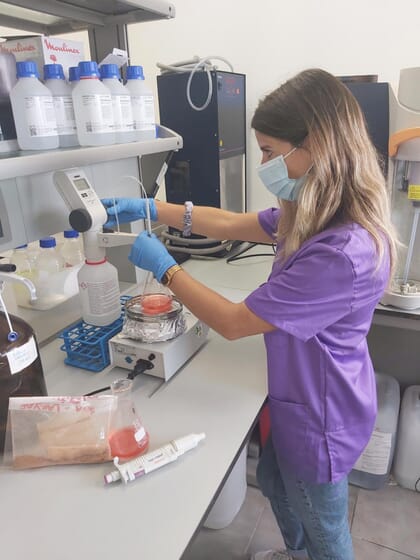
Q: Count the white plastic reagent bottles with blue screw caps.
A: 6